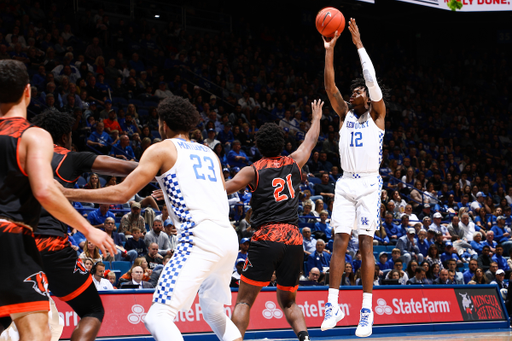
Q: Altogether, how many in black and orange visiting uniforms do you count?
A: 3